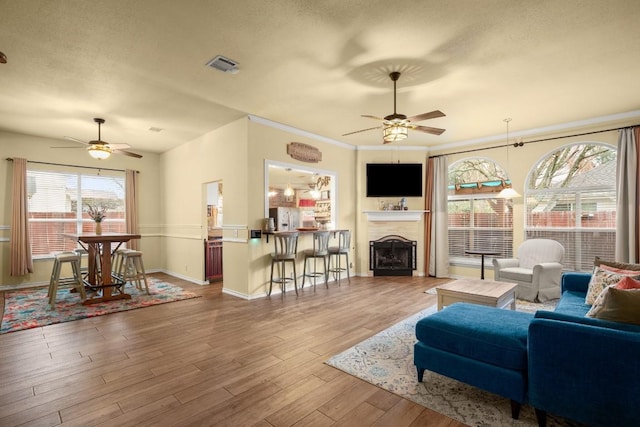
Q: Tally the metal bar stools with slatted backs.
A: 3